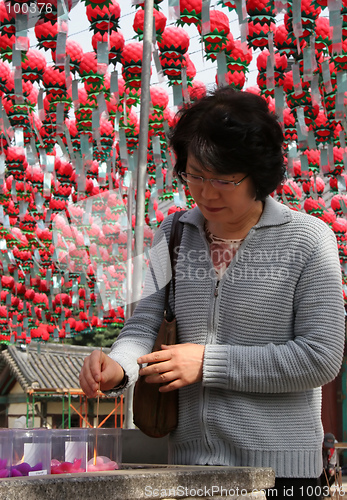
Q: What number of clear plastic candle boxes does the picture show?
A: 4